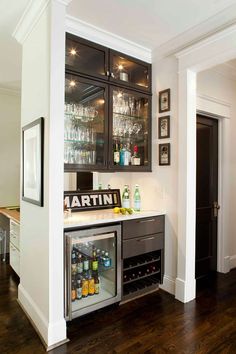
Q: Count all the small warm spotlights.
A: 4